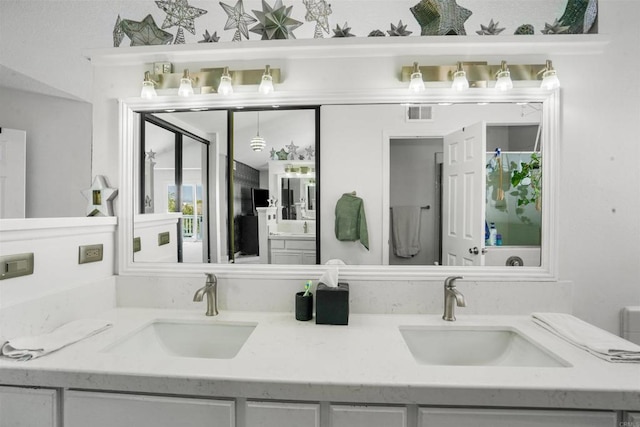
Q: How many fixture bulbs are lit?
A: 8